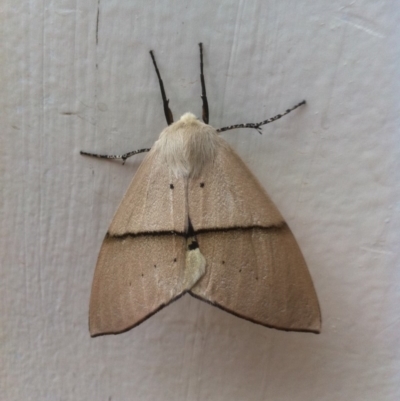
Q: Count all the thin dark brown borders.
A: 2